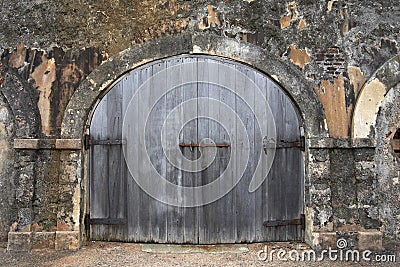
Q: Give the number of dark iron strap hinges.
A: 4